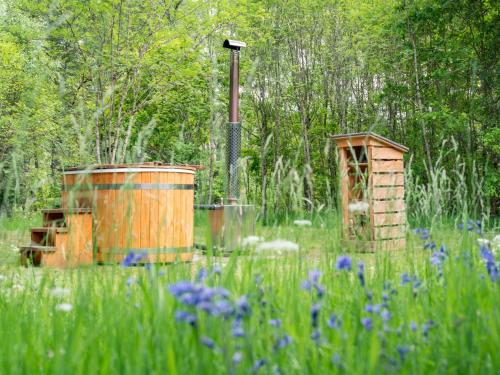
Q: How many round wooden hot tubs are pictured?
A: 1